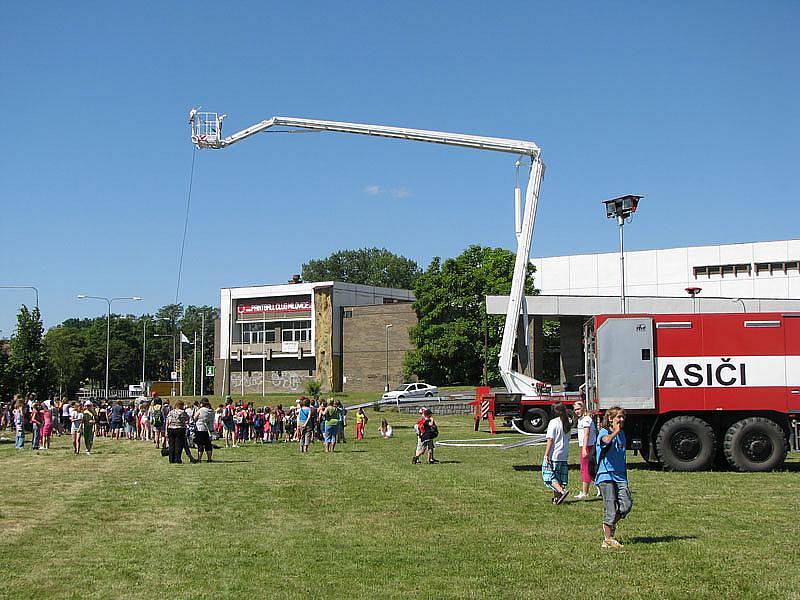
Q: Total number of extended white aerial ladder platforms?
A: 1